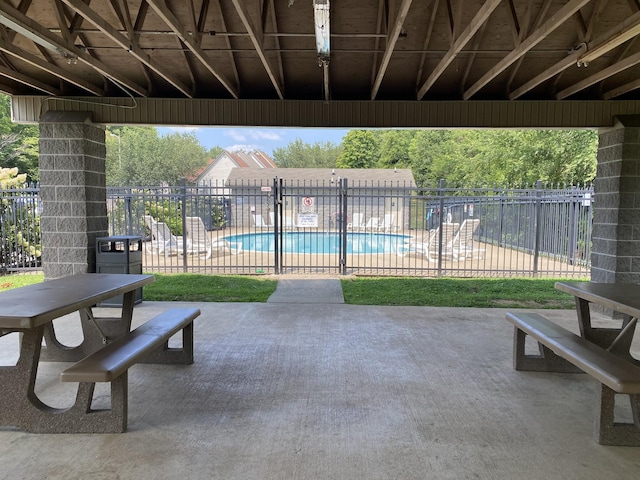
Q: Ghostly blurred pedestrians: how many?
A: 0